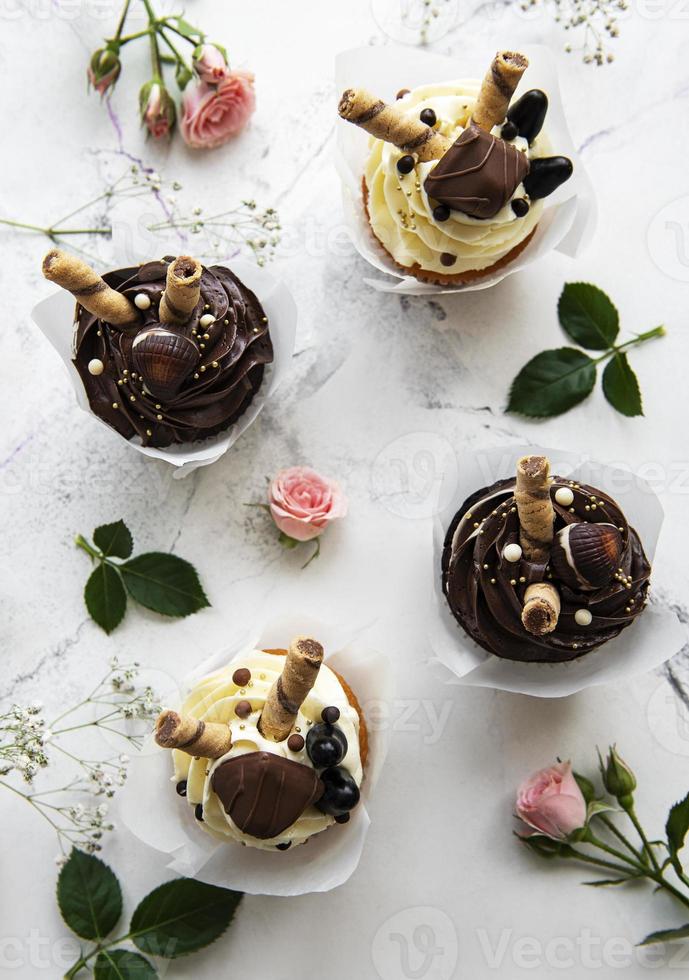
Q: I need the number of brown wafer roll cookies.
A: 8